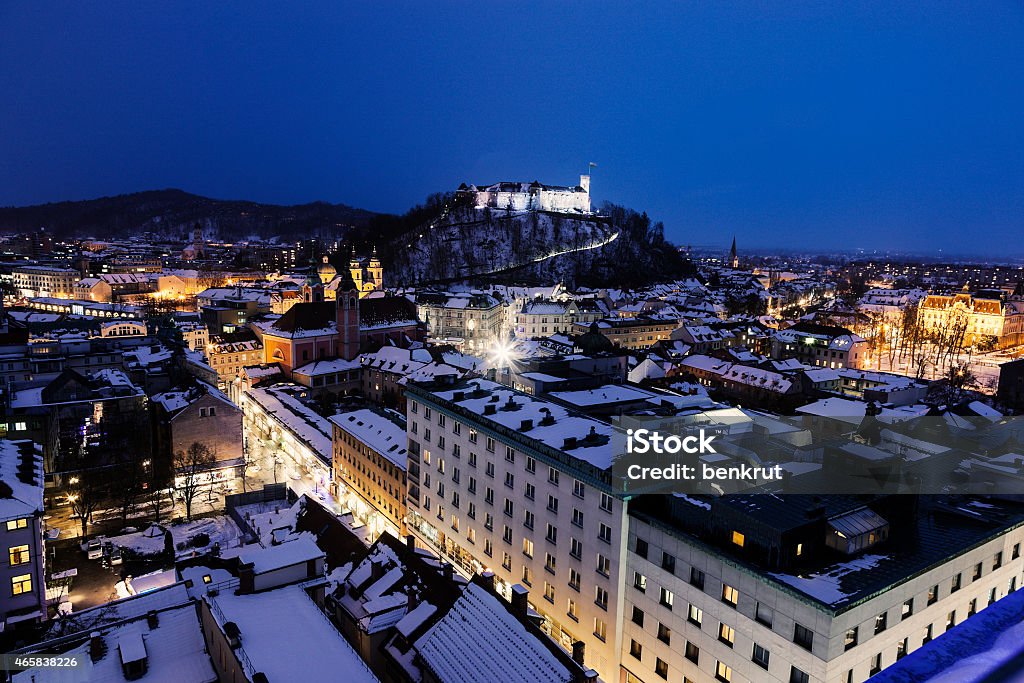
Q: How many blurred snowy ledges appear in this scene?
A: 1